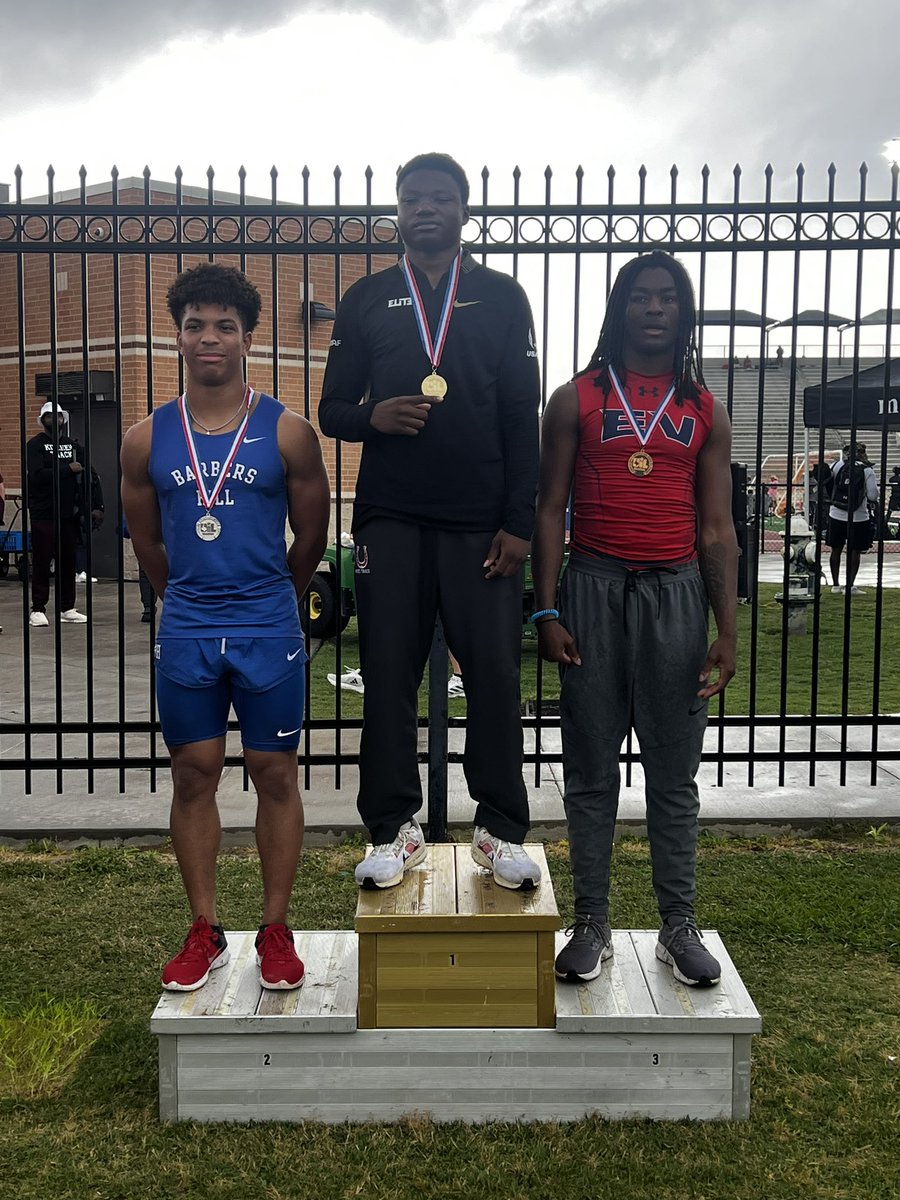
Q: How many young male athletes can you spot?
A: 3